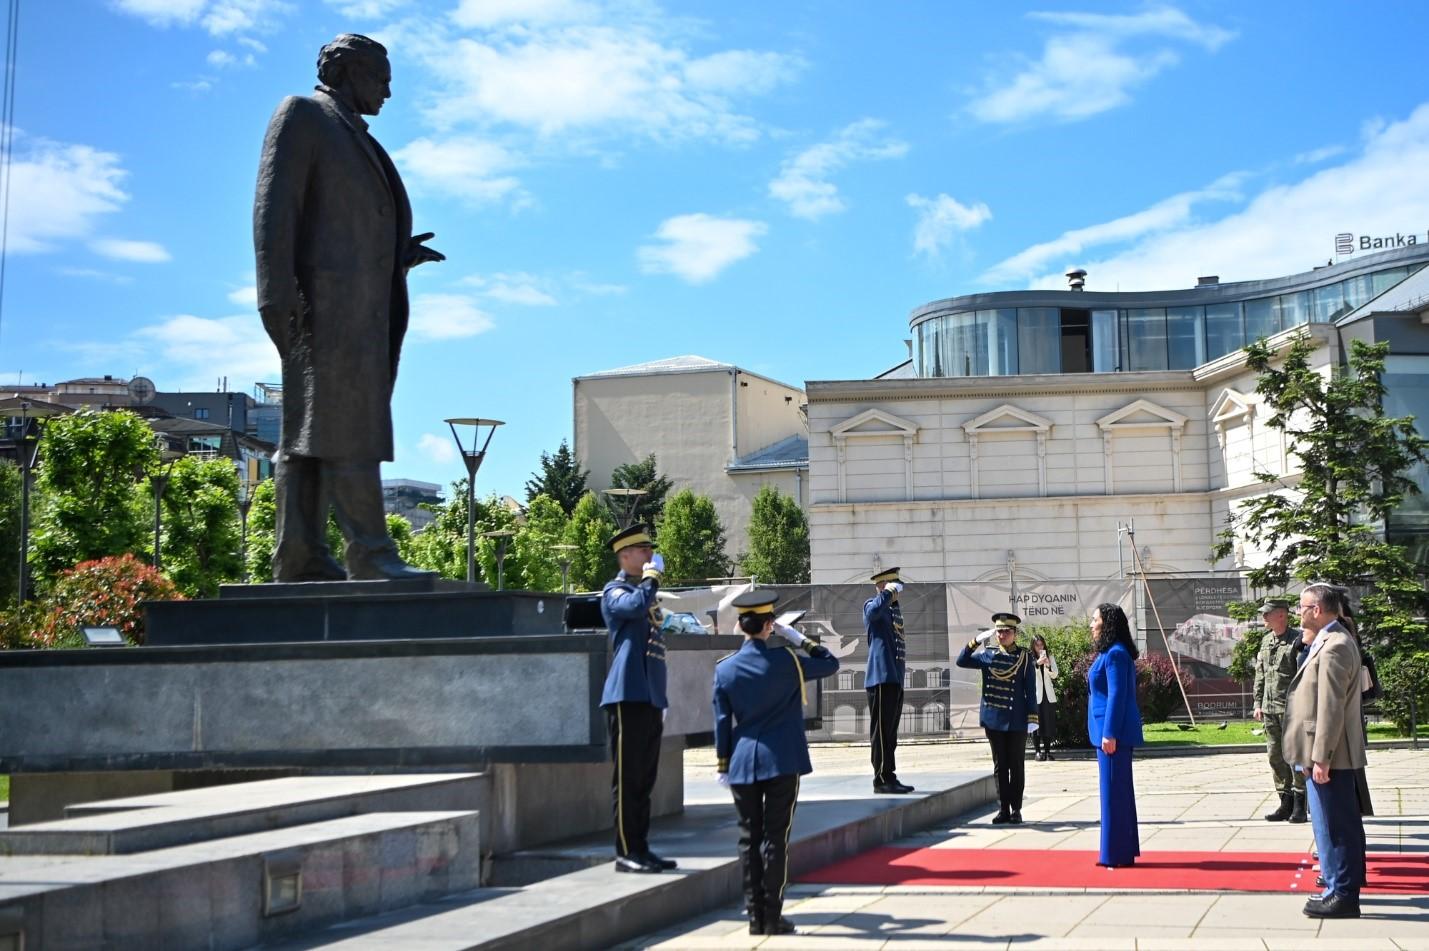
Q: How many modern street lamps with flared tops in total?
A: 7